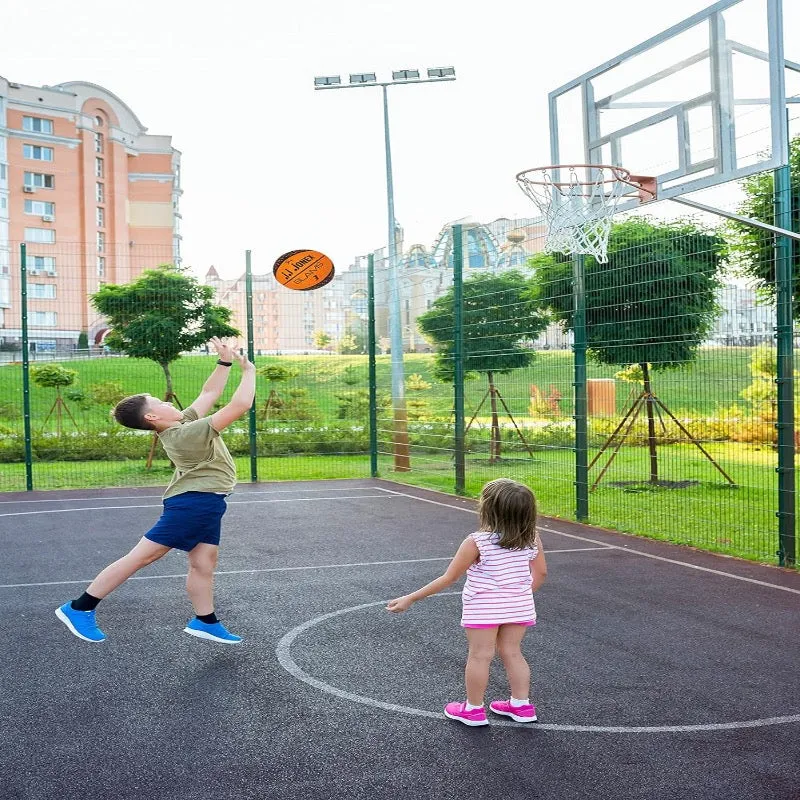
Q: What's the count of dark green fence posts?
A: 6